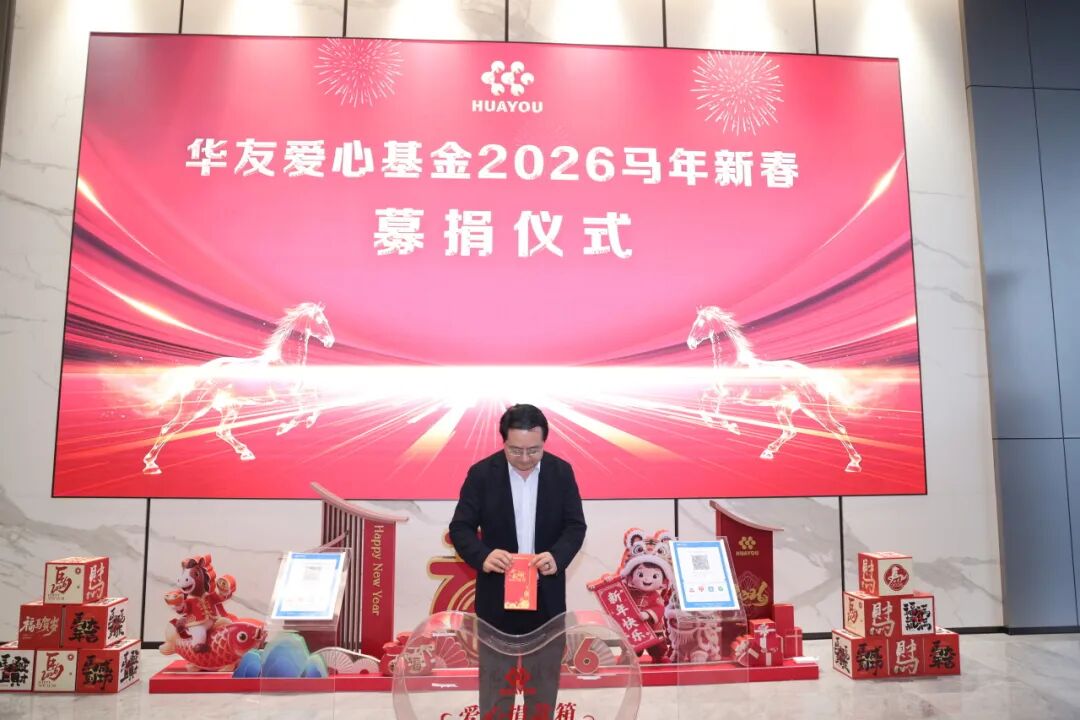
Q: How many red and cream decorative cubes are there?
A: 12